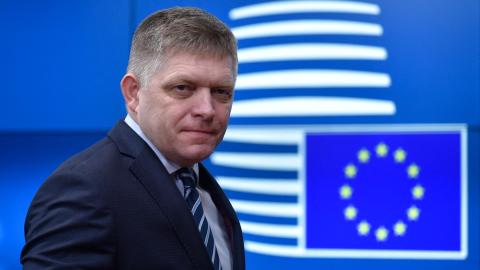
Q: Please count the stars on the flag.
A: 12